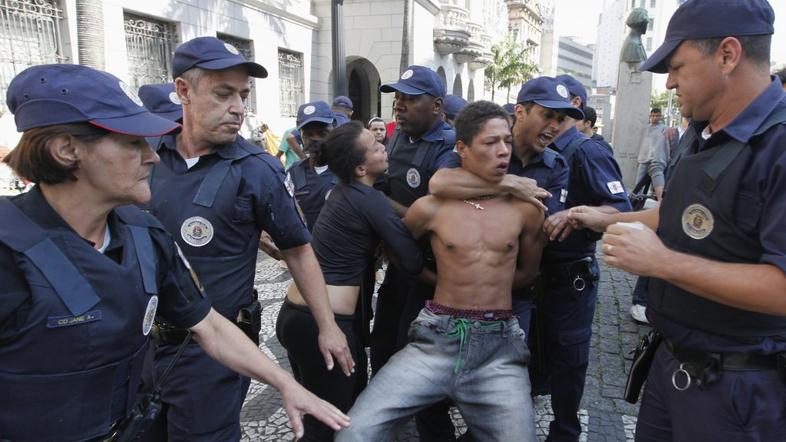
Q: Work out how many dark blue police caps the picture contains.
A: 11